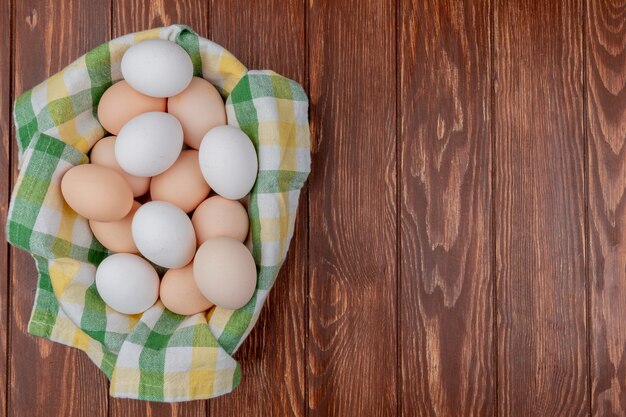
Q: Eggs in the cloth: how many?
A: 14